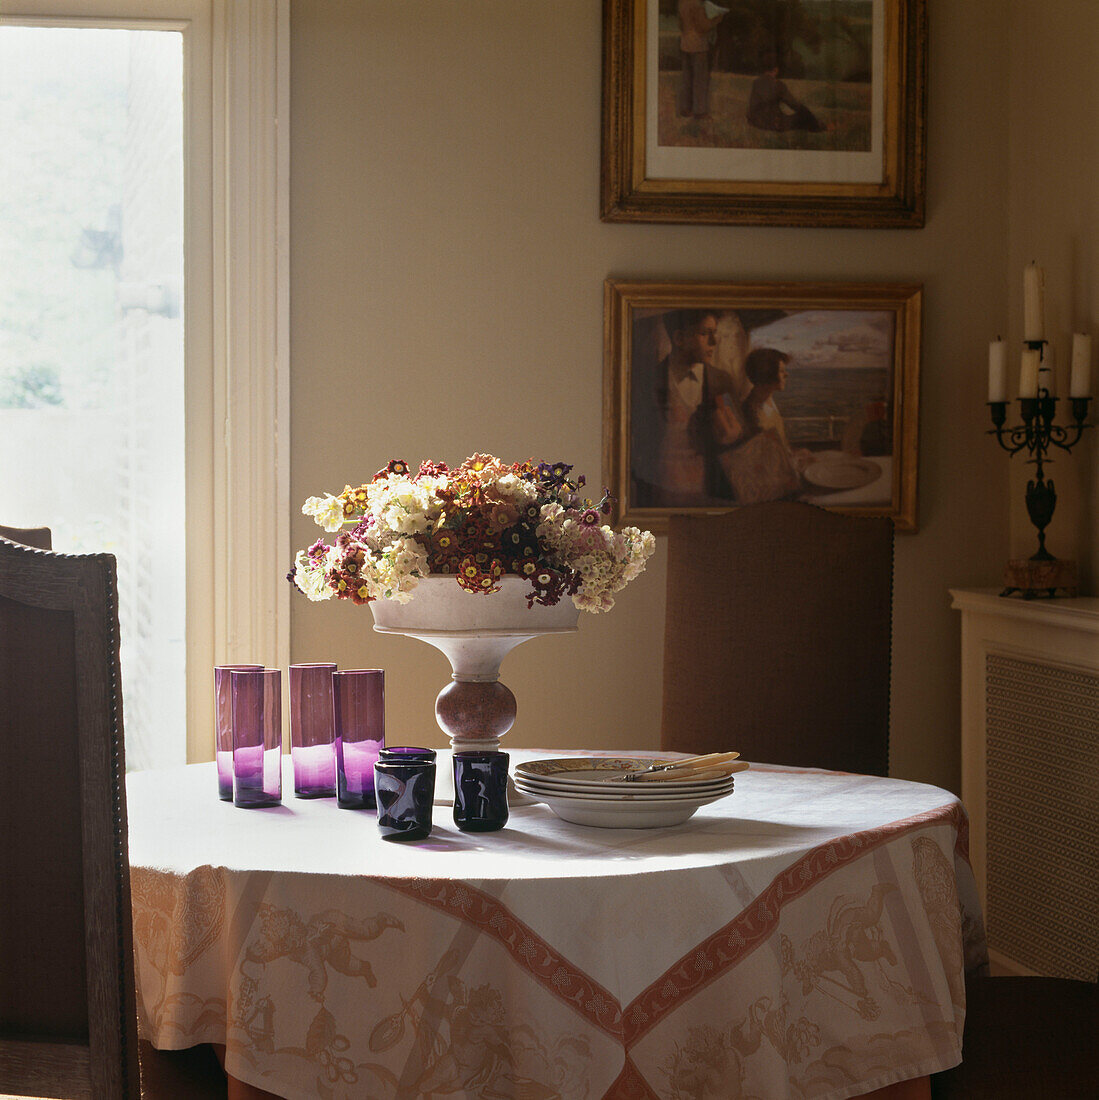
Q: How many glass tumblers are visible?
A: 7